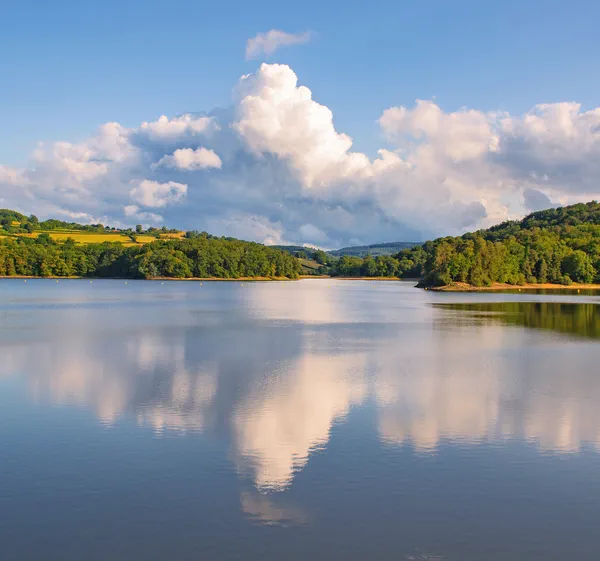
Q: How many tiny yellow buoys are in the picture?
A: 13